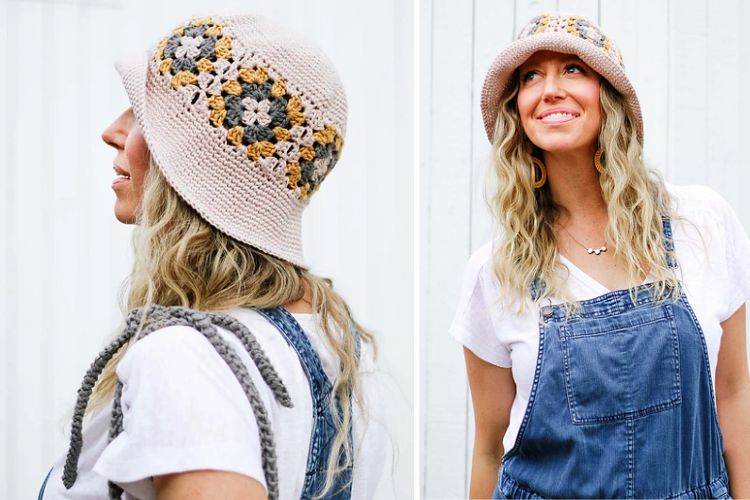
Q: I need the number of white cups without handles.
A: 0